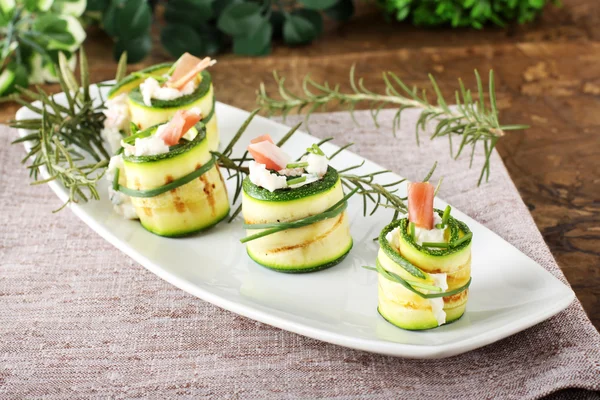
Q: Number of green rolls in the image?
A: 4